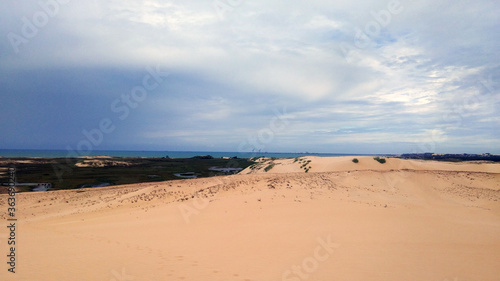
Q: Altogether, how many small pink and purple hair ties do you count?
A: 0